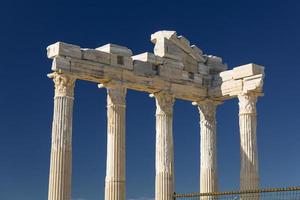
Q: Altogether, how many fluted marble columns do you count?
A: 5